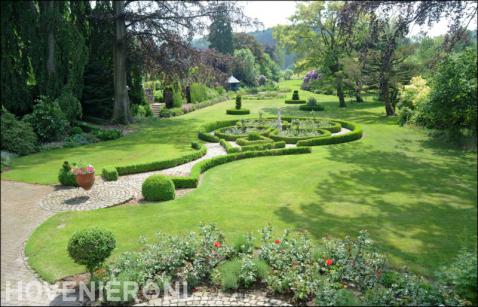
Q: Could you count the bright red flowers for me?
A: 3